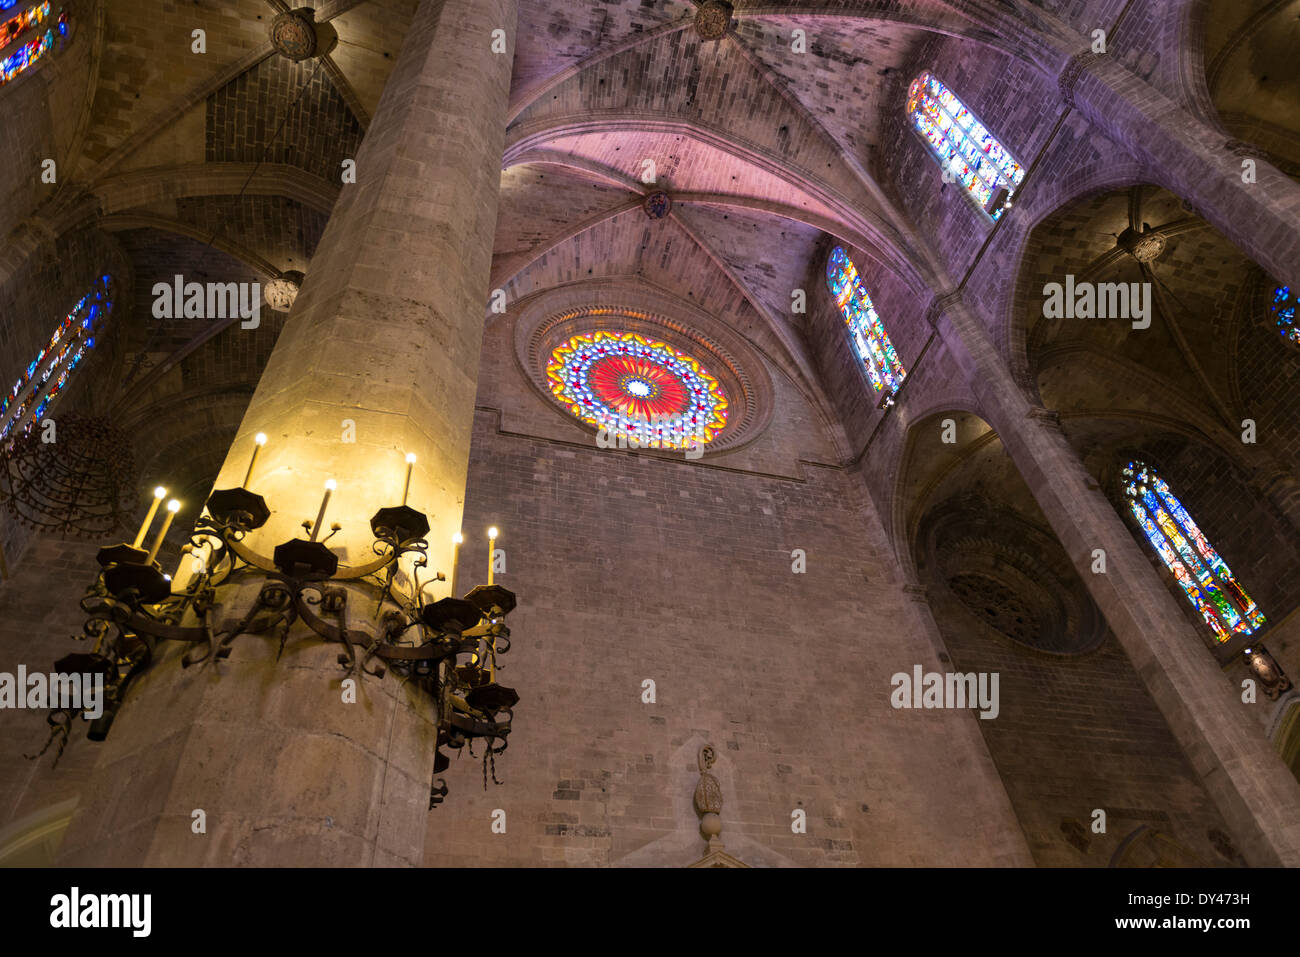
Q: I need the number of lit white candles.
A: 7